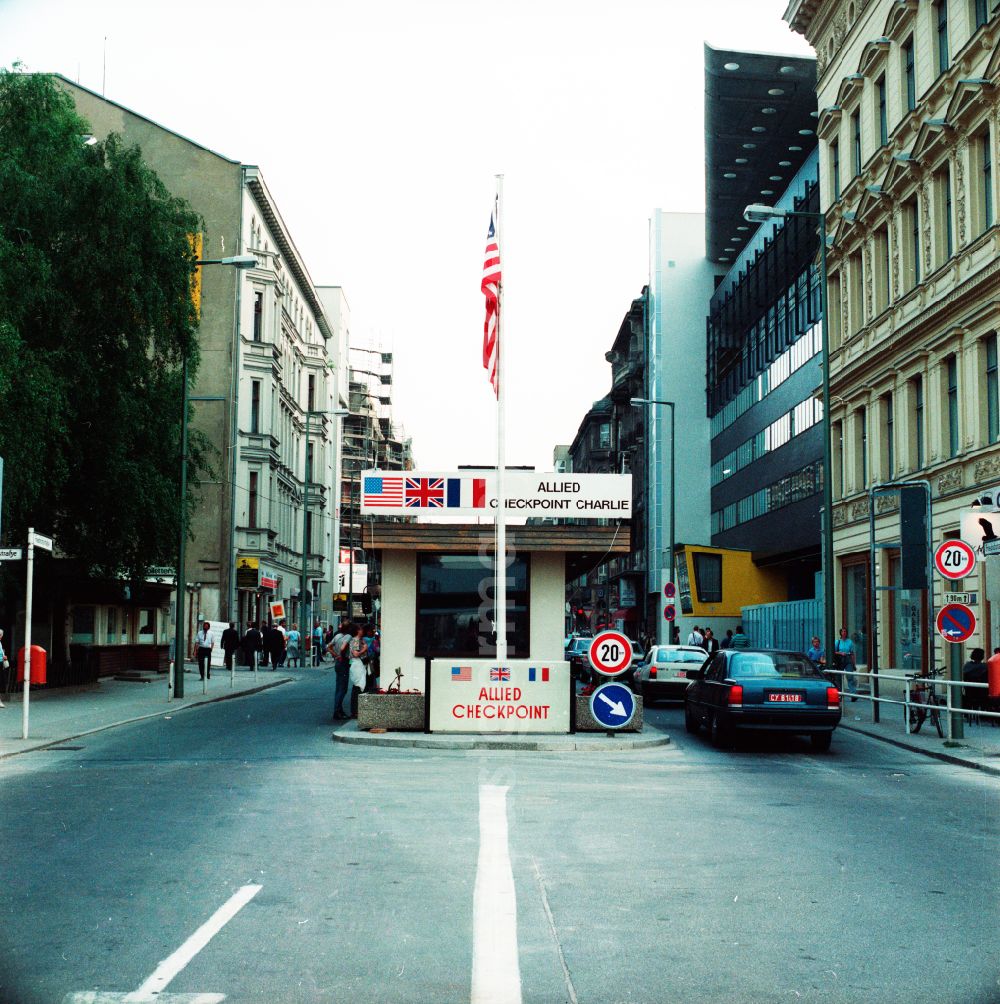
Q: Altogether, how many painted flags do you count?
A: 6